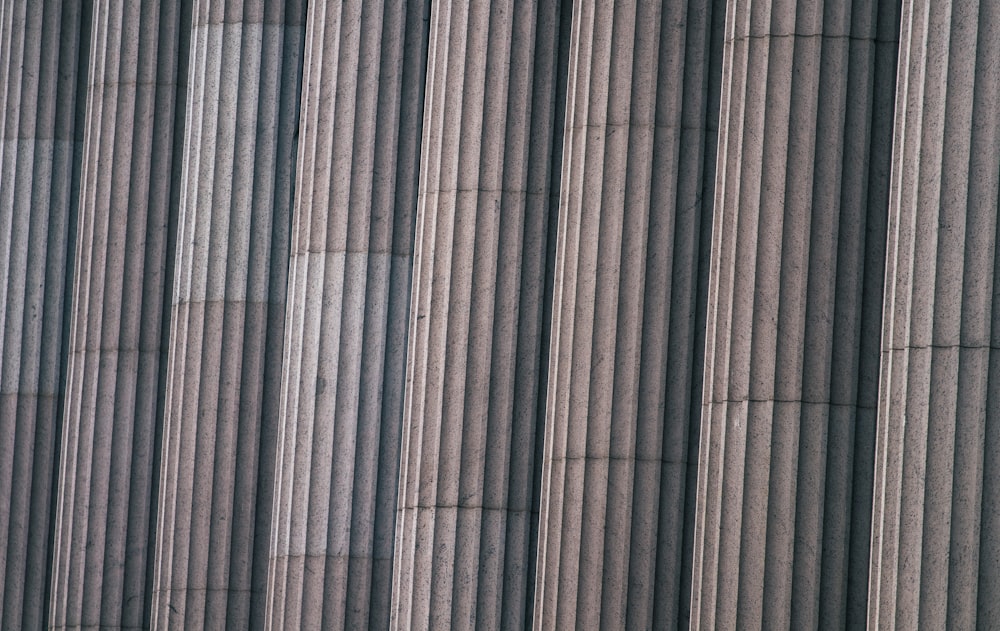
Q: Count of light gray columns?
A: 3